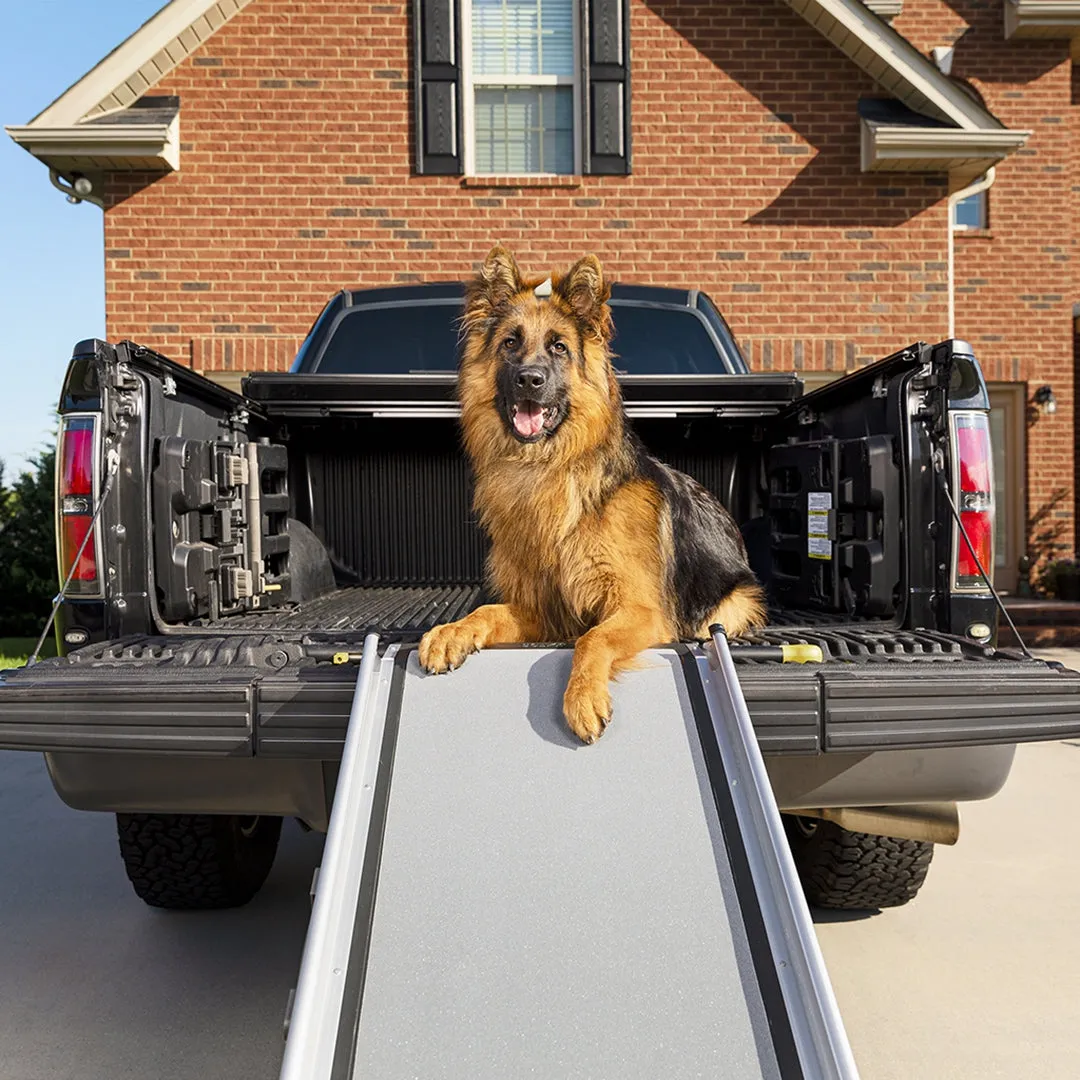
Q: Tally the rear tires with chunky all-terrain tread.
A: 2